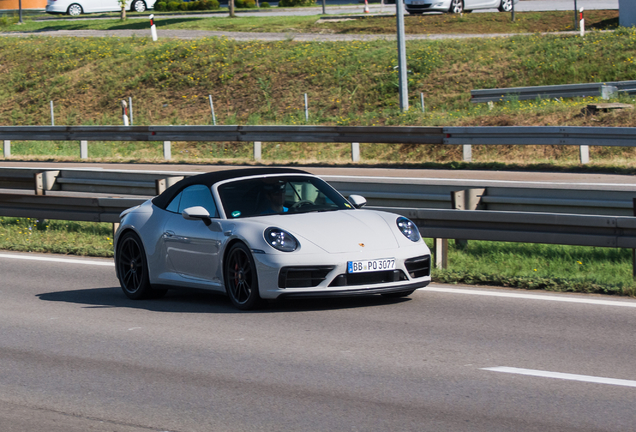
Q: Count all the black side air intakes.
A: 2